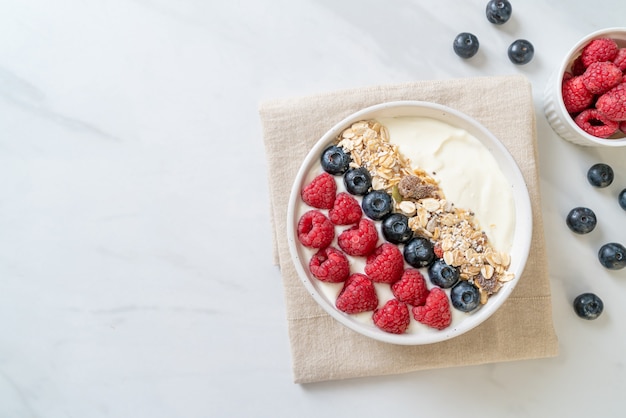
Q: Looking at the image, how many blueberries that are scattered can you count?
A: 8